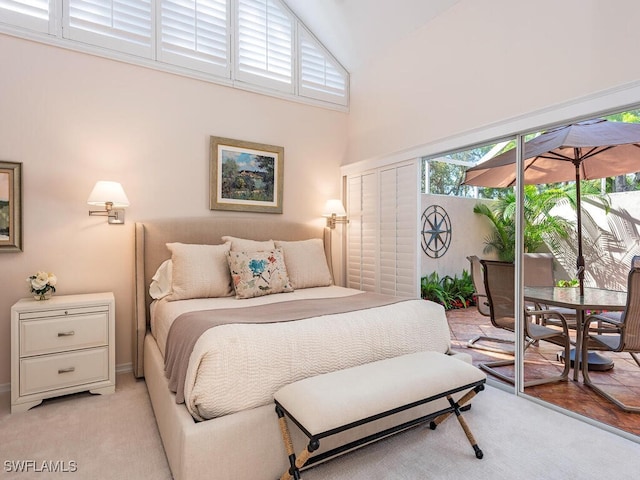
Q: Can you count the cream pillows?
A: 3